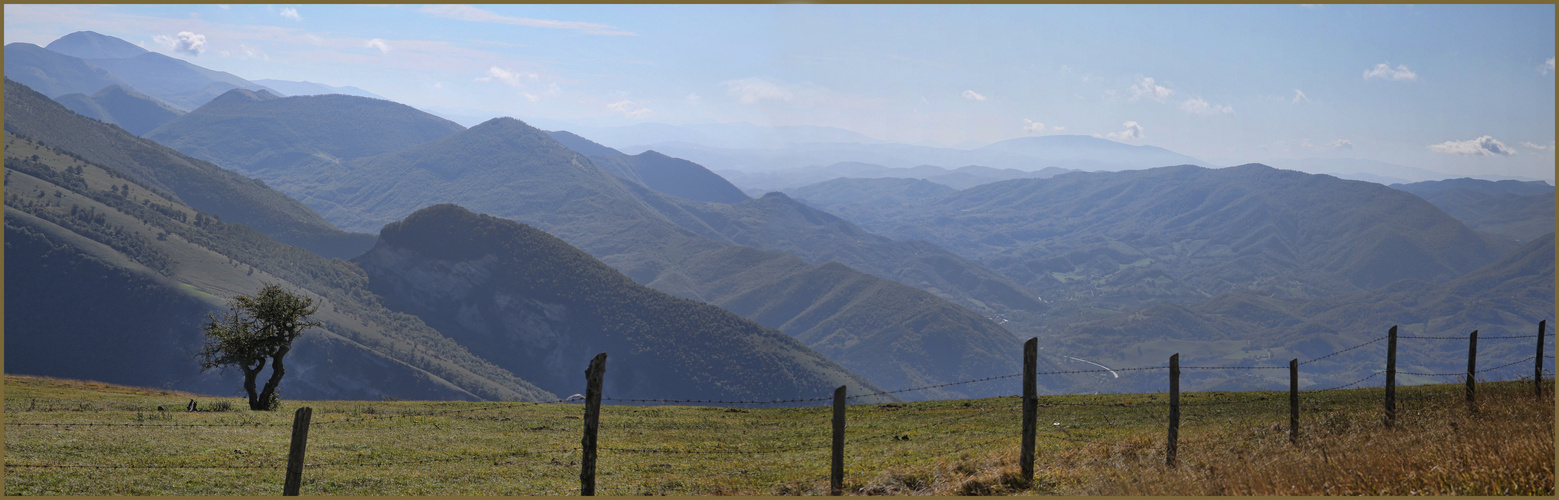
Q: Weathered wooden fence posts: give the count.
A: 9